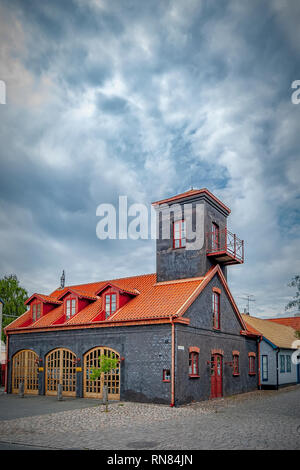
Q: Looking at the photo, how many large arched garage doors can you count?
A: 3